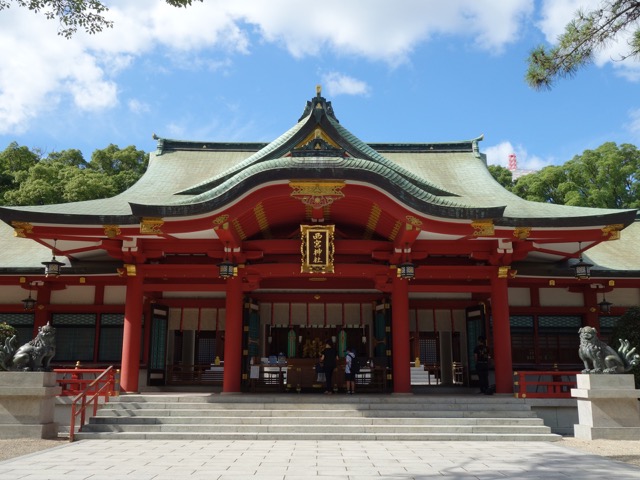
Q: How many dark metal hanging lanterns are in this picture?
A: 6